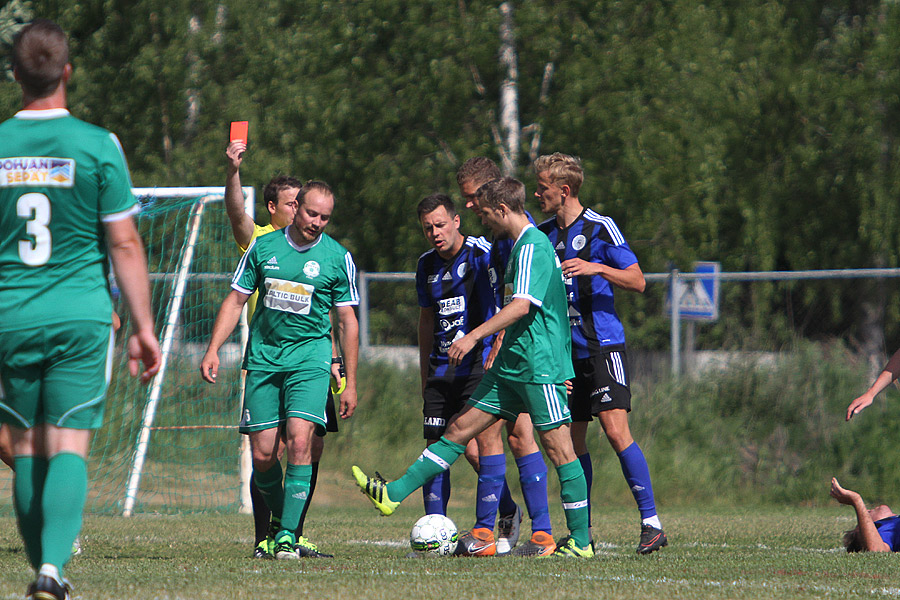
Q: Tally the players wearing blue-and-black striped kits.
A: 4